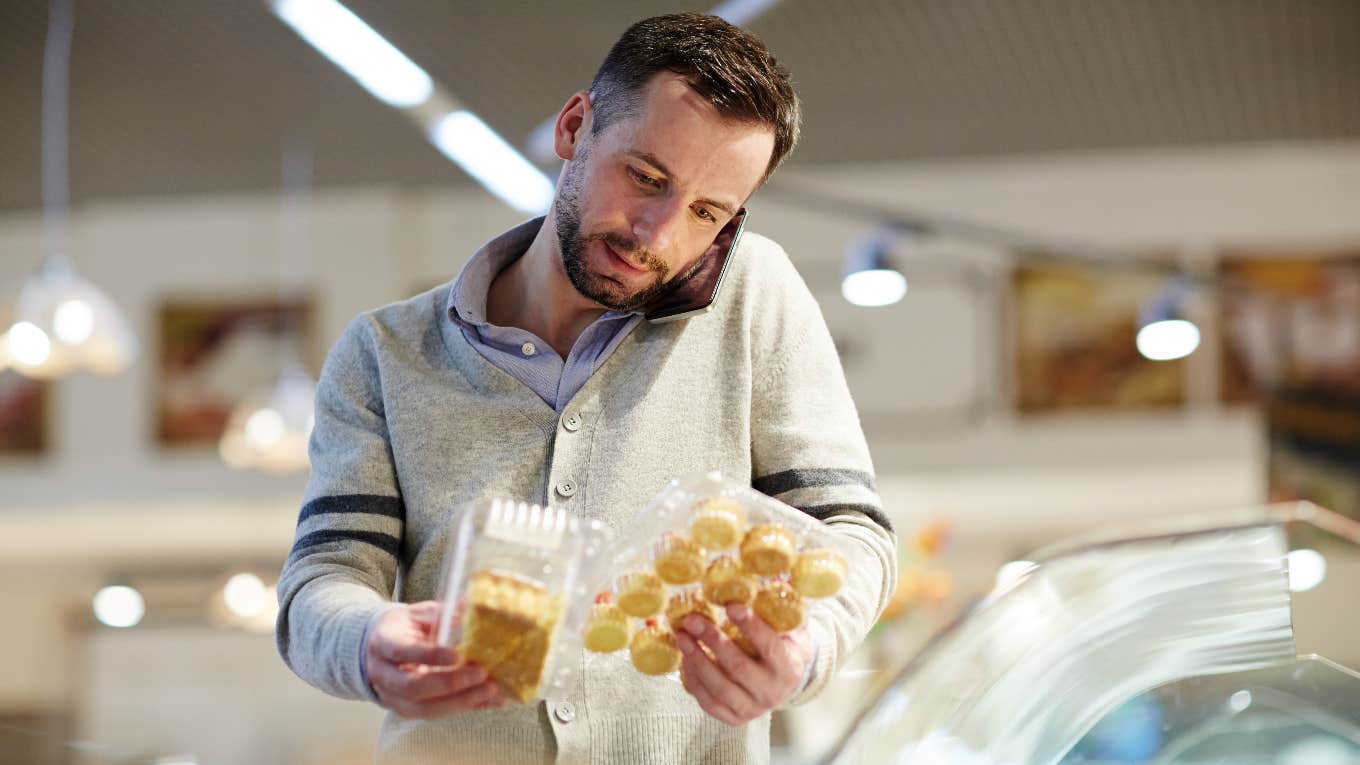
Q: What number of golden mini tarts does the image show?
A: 11